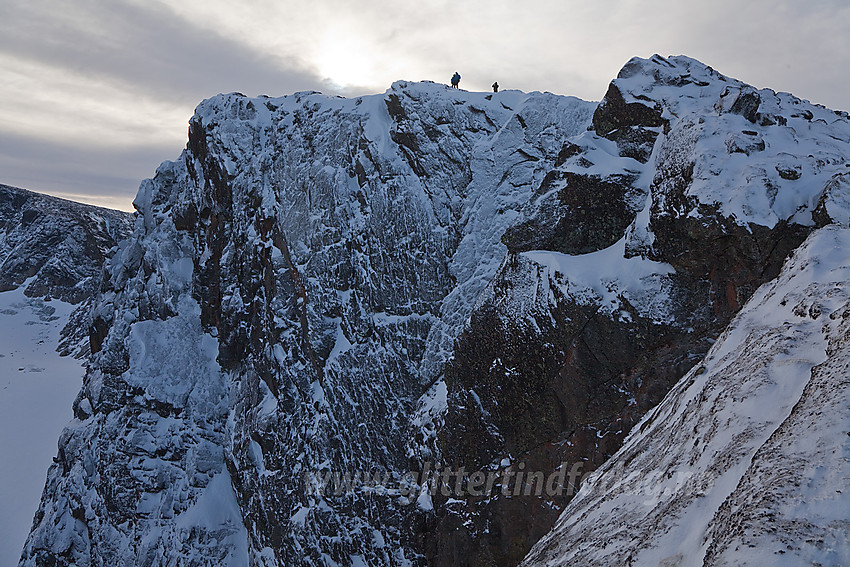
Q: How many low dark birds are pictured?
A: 0